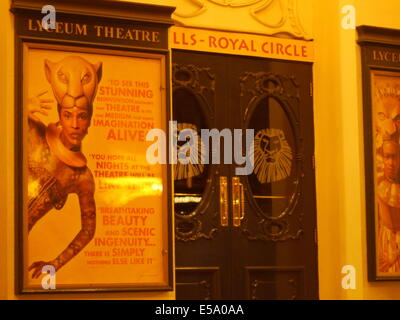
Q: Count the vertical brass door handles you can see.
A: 2